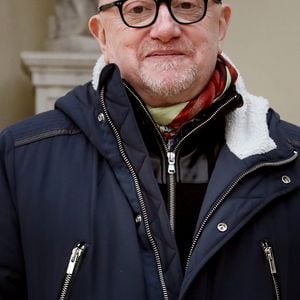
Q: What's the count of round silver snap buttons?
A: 4